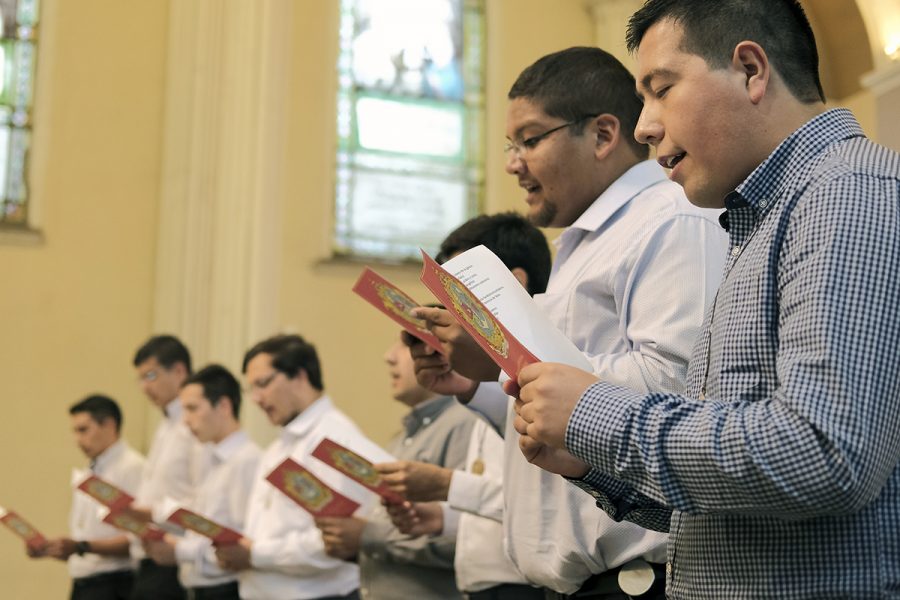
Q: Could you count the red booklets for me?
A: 8